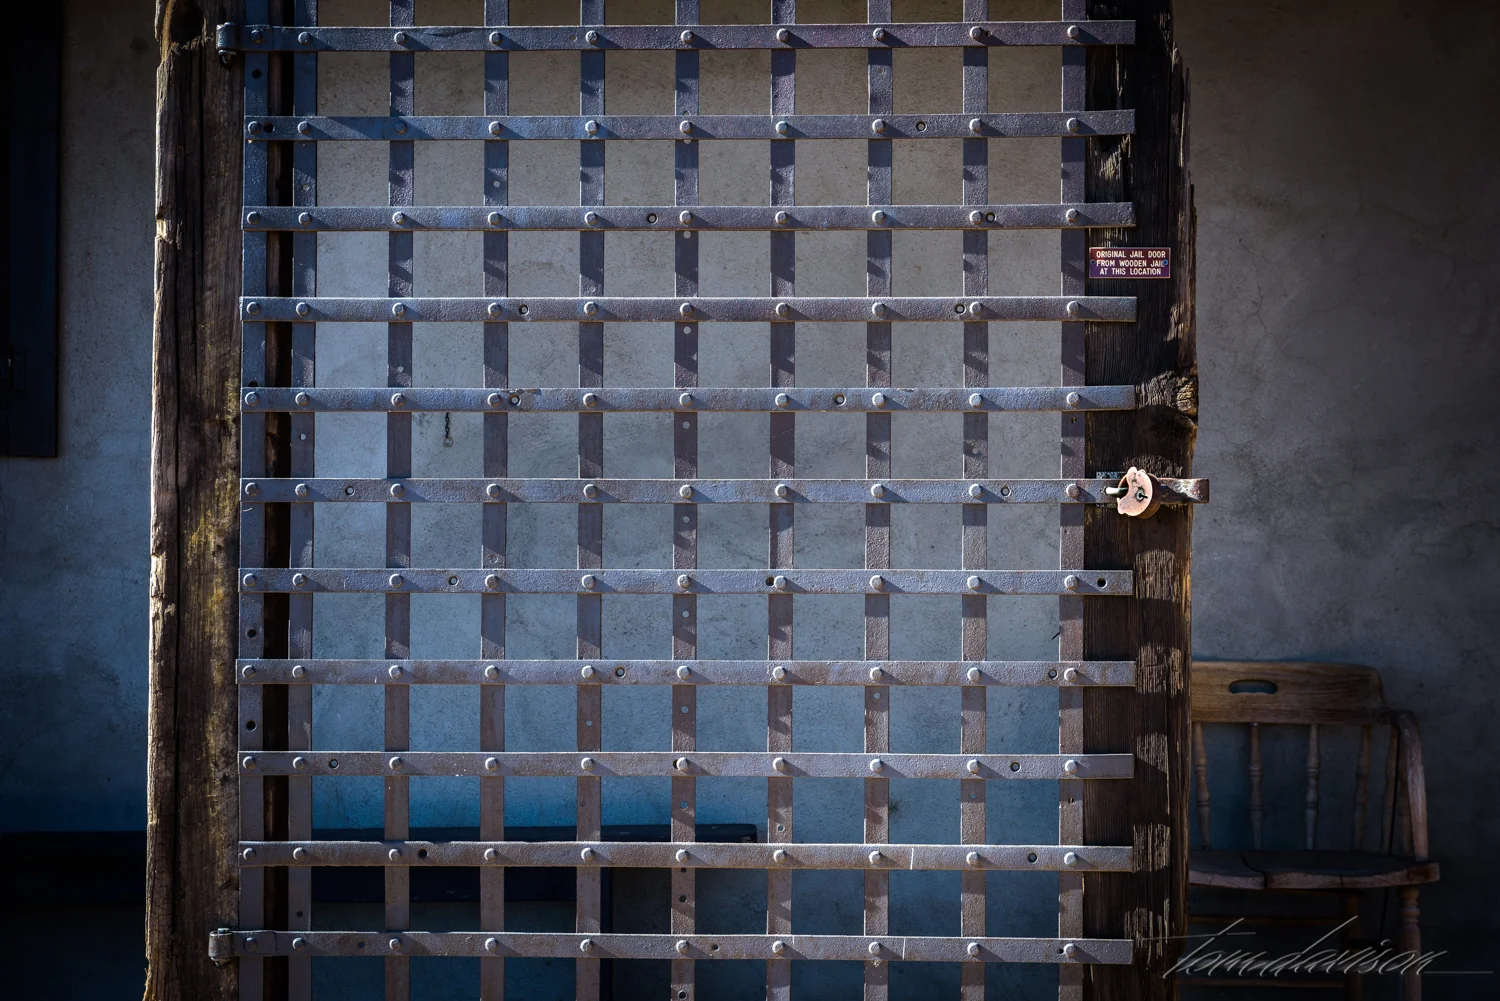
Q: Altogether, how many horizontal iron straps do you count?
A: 11